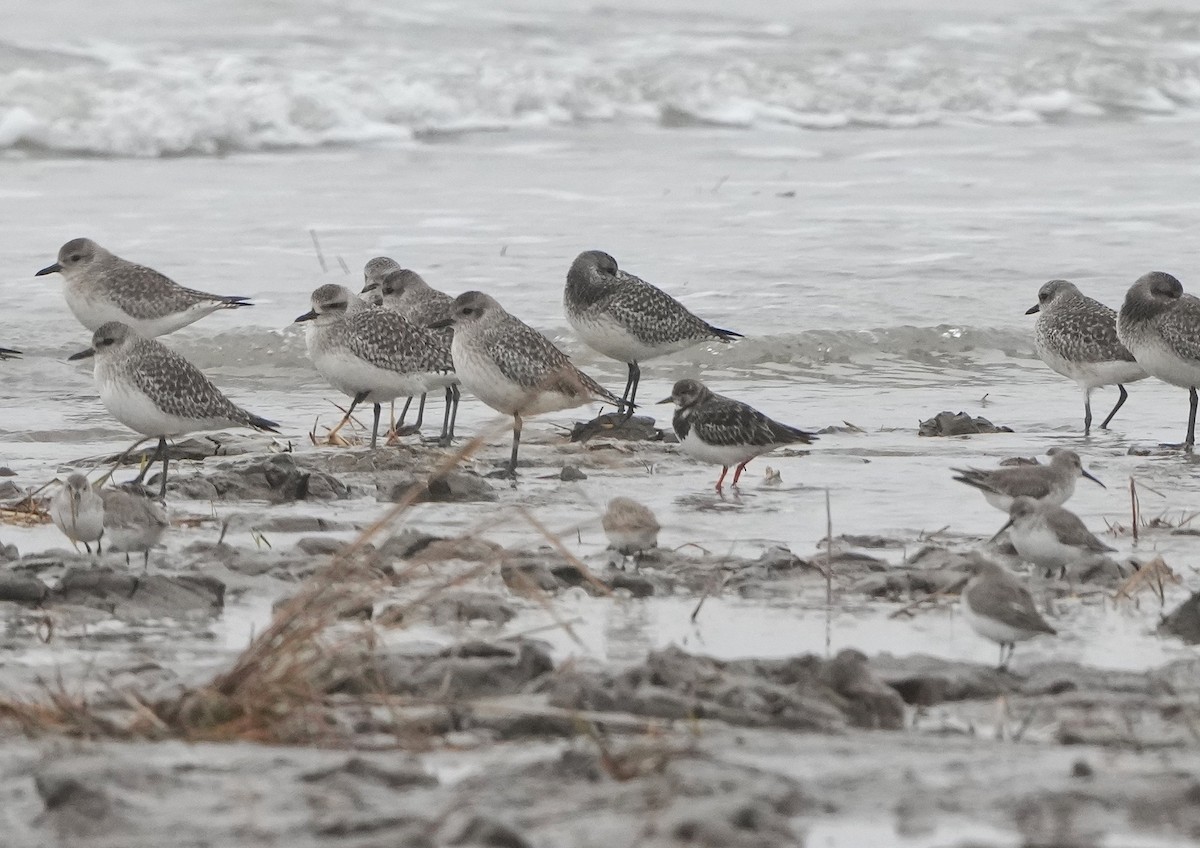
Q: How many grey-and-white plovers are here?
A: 9